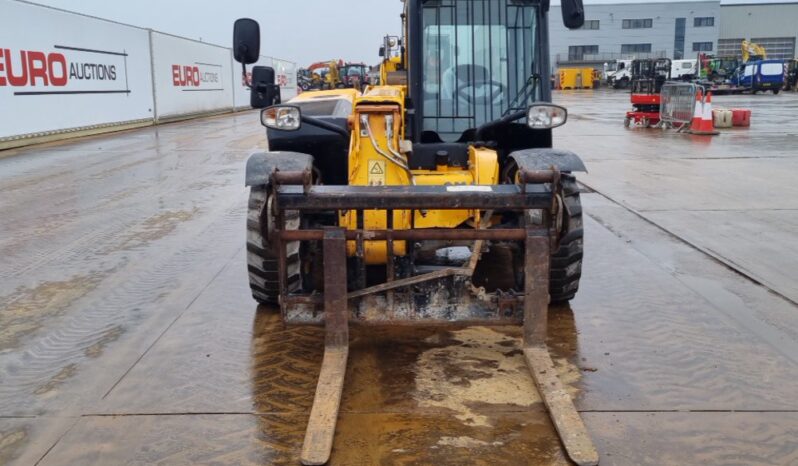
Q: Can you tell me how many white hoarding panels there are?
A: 4